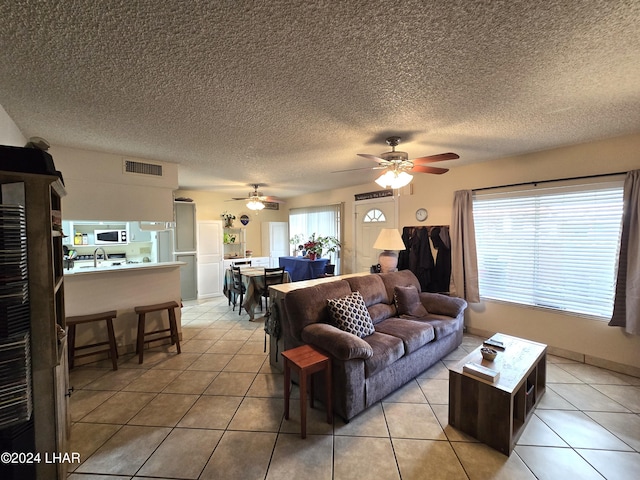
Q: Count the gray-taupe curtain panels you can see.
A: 2